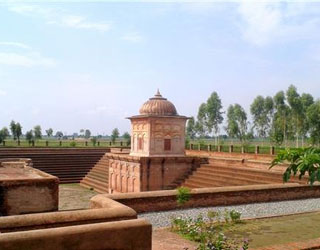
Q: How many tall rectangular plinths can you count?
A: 1